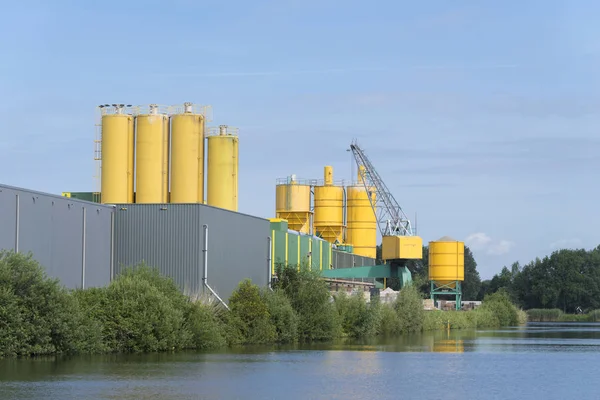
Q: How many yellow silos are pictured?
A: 8